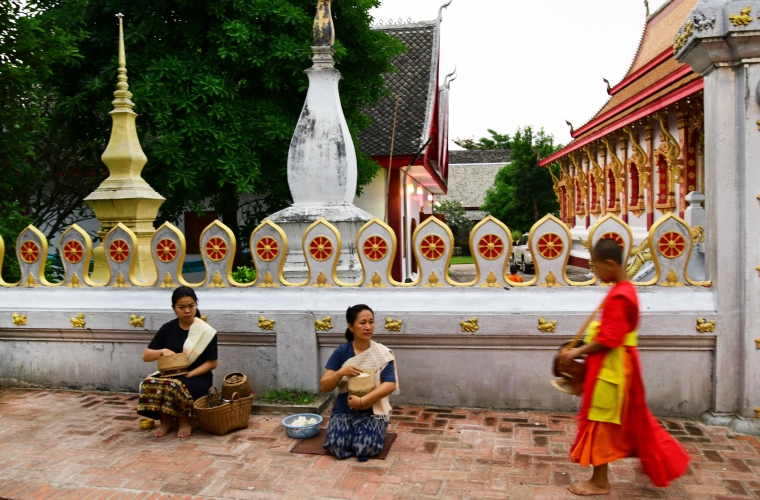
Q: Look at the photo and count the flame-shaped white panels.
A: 13